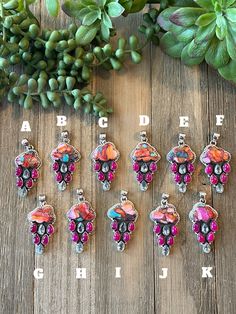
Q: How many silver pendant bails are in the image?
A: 11